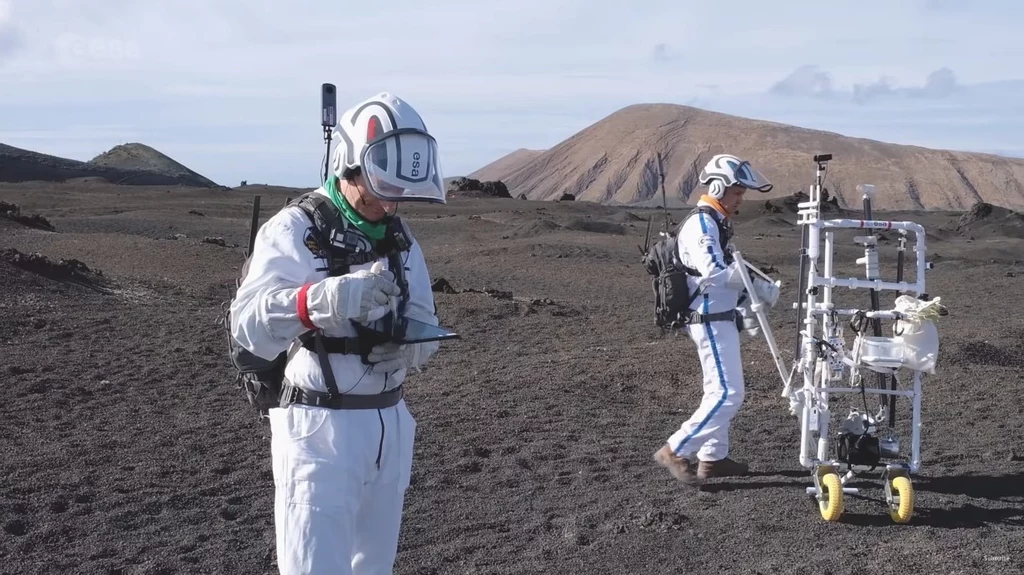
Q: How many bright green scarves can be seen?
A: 1